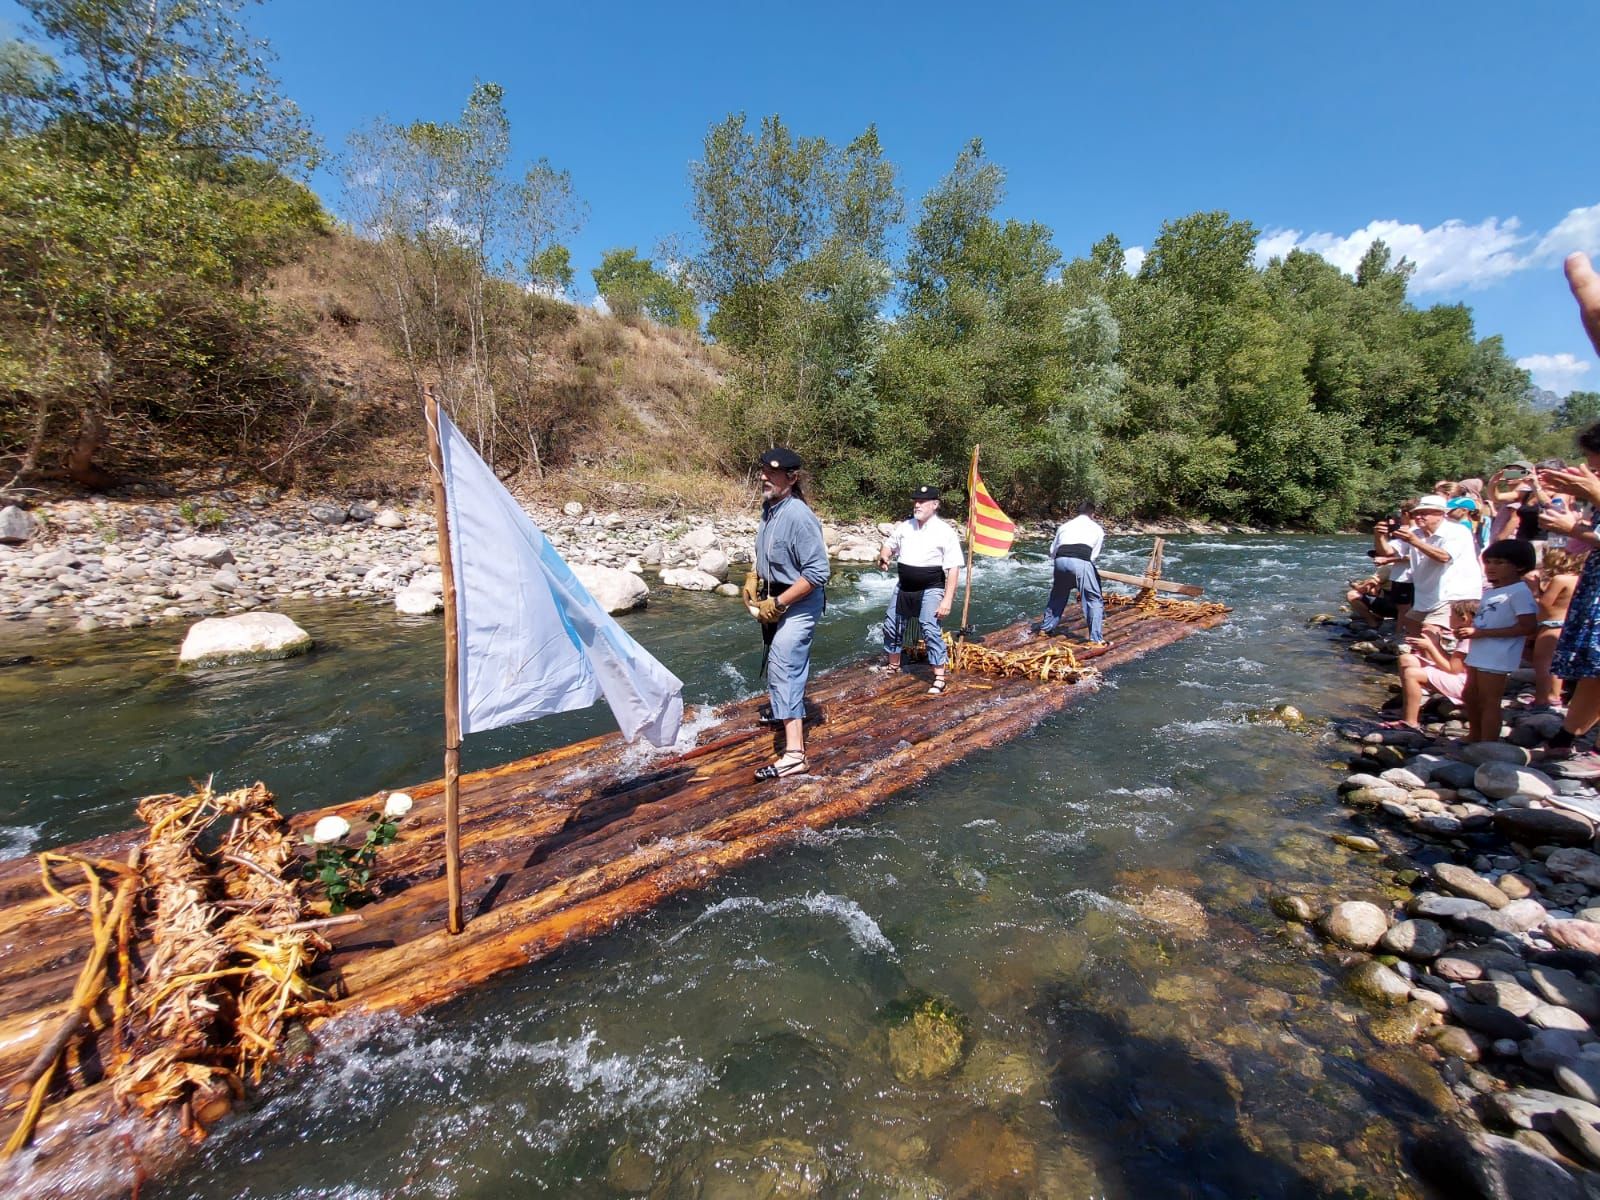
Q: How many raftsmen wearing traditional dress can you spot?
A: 3